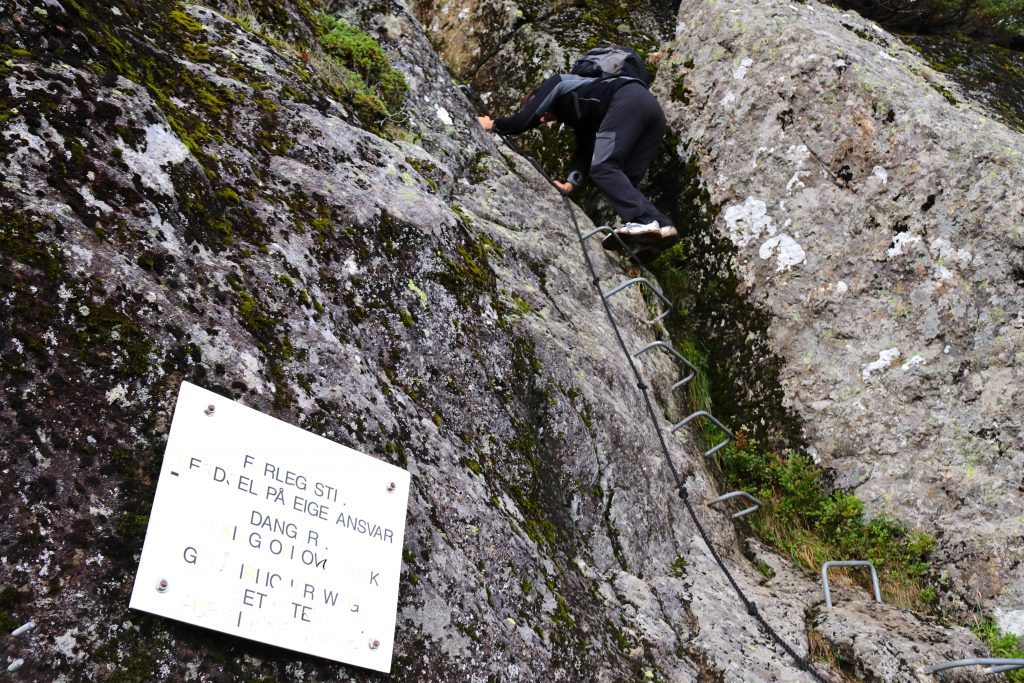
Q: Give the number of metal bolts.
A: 4